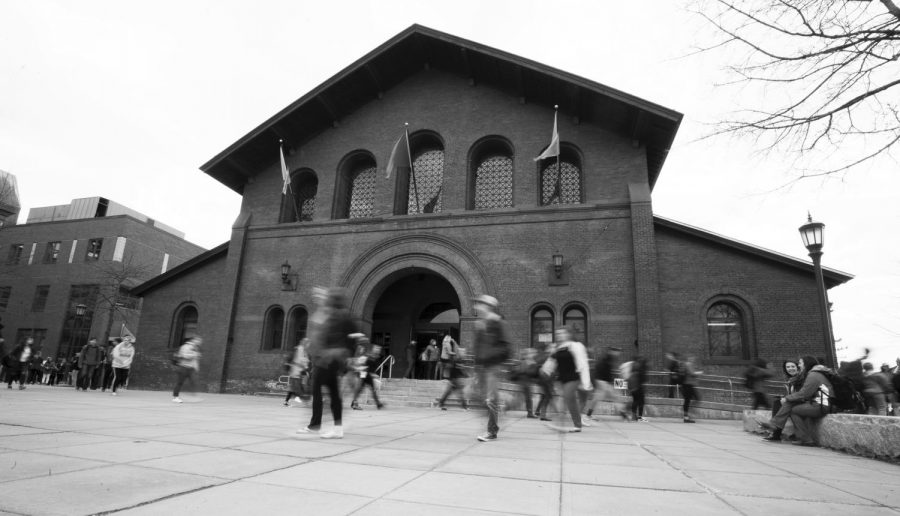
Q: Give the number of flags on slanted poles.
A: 3